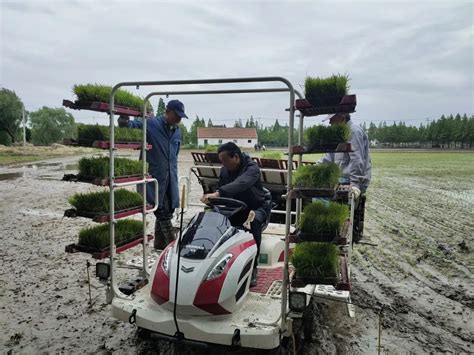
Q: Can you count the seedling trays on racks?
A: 10